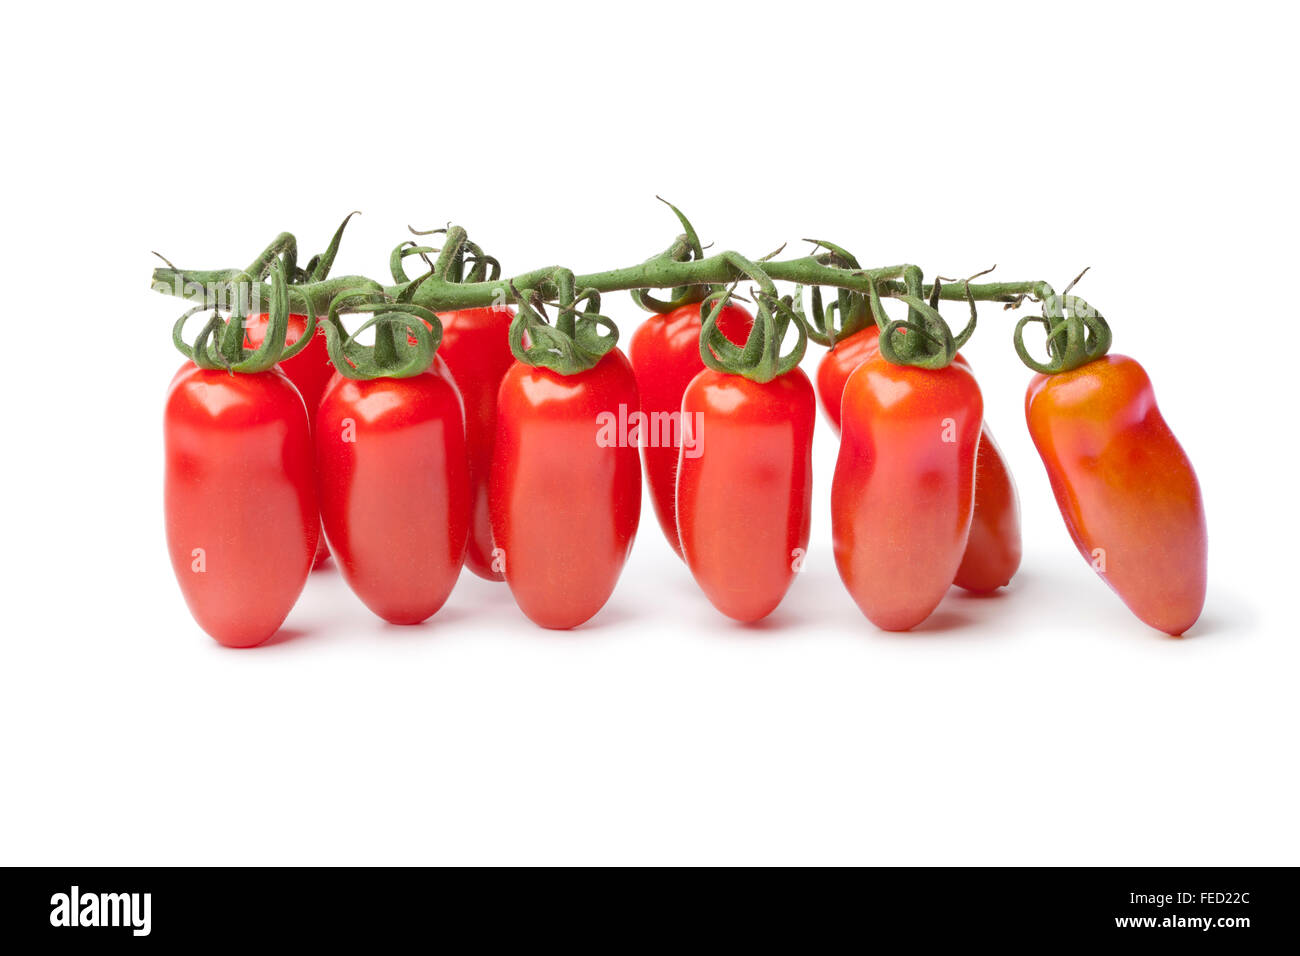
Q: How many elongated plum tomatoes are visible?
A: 10